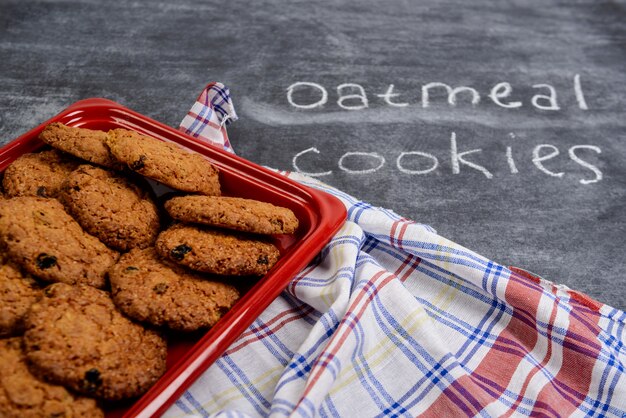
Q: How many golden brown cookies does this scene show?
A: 11